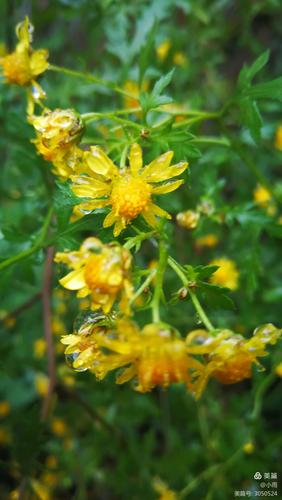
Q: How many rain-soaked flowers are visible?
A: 7